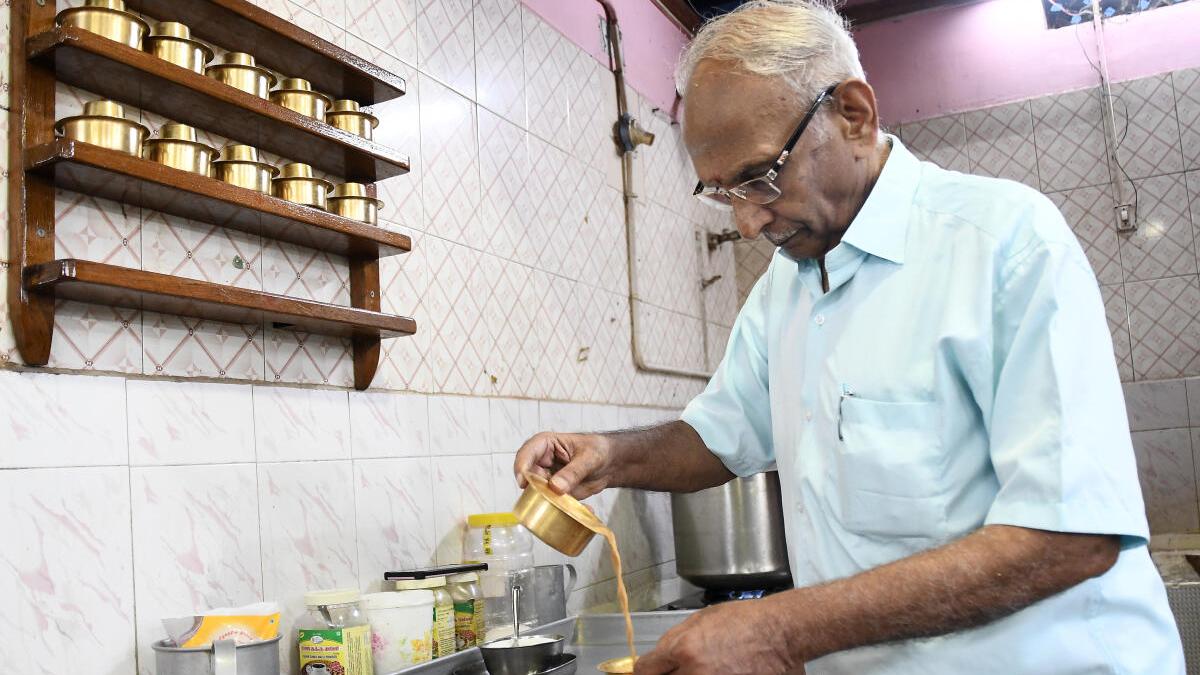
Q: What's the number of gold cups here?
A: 12